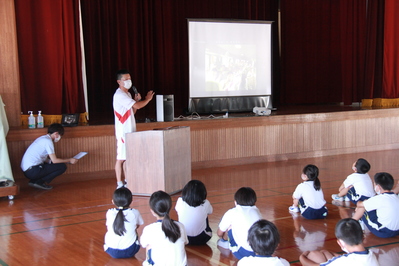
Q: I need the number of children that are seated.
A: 9